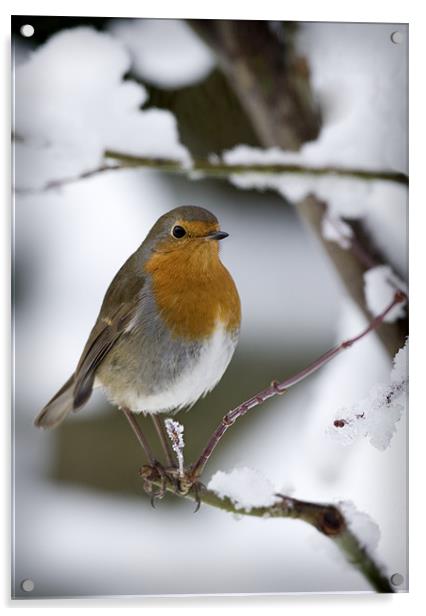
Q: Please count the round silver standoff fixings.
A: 4